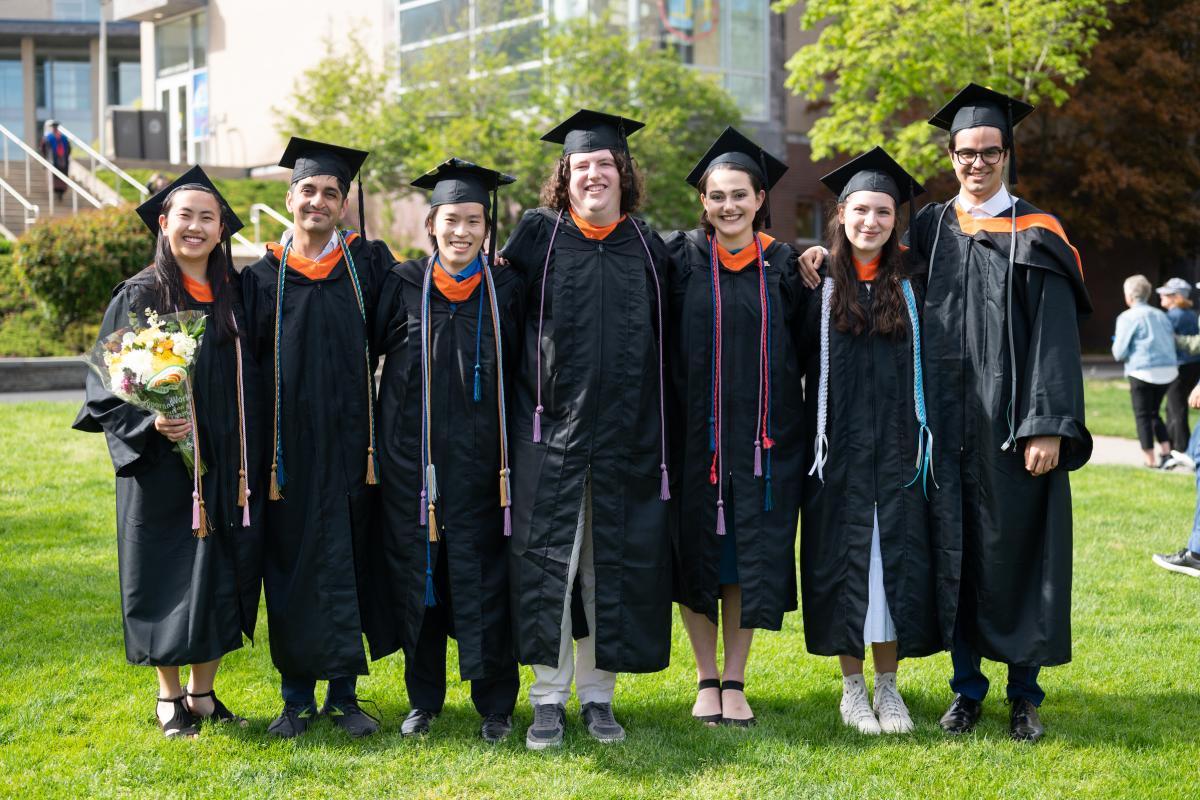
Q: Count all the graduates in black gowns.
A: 7